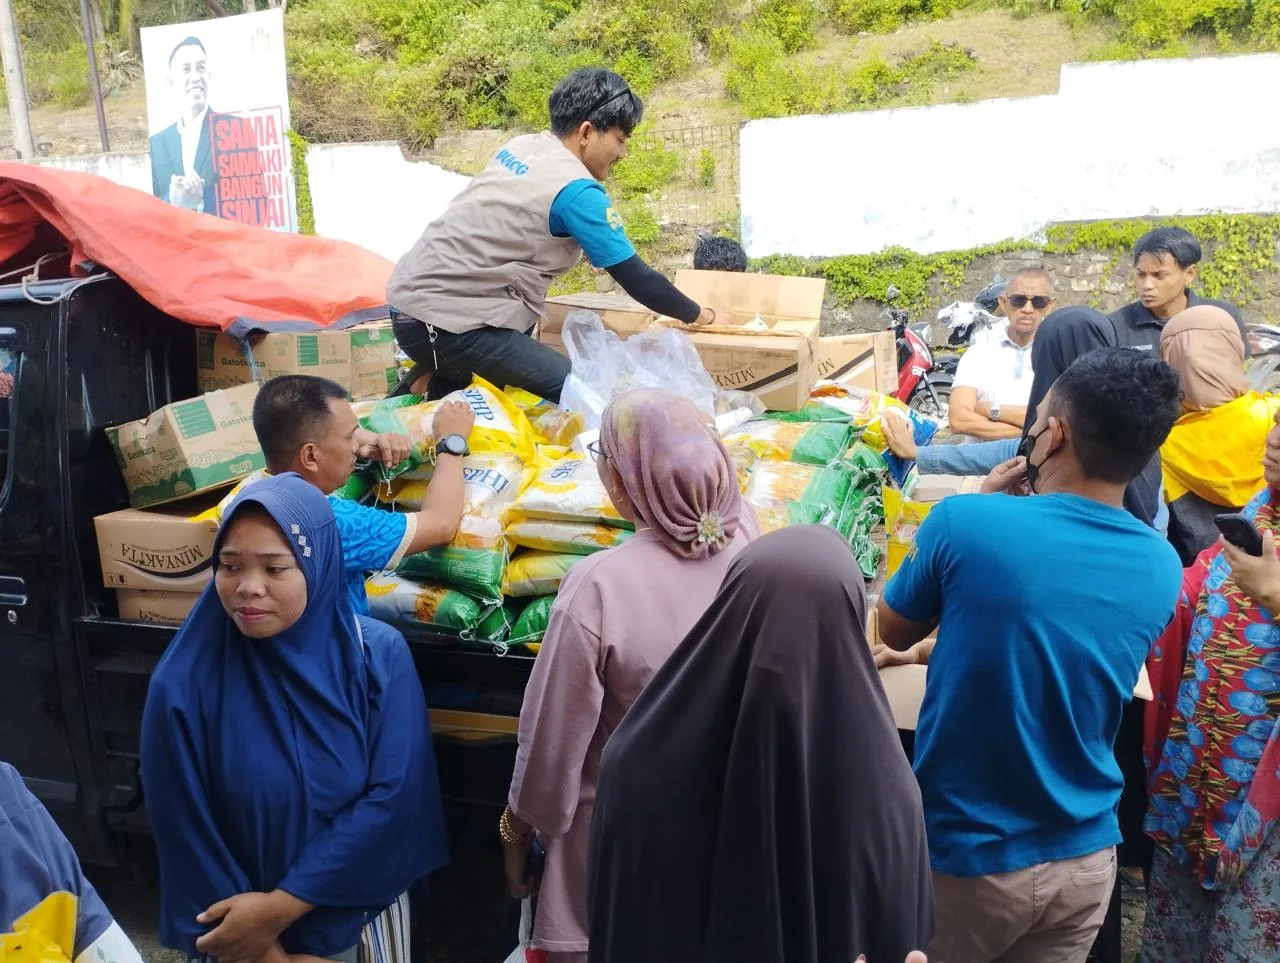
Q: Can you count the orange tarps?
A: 1